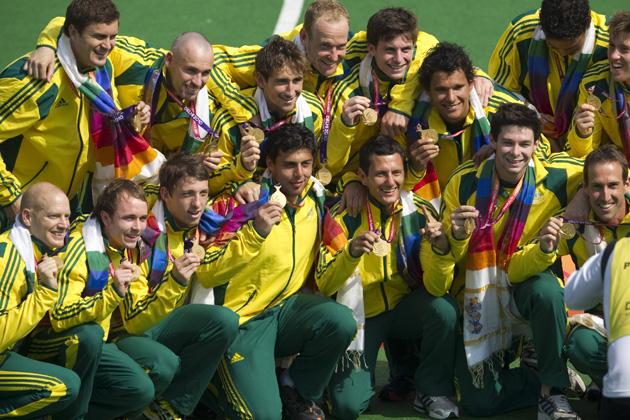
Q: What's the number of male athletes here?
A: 15